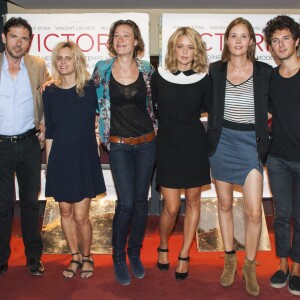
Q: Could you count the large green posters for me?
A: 0